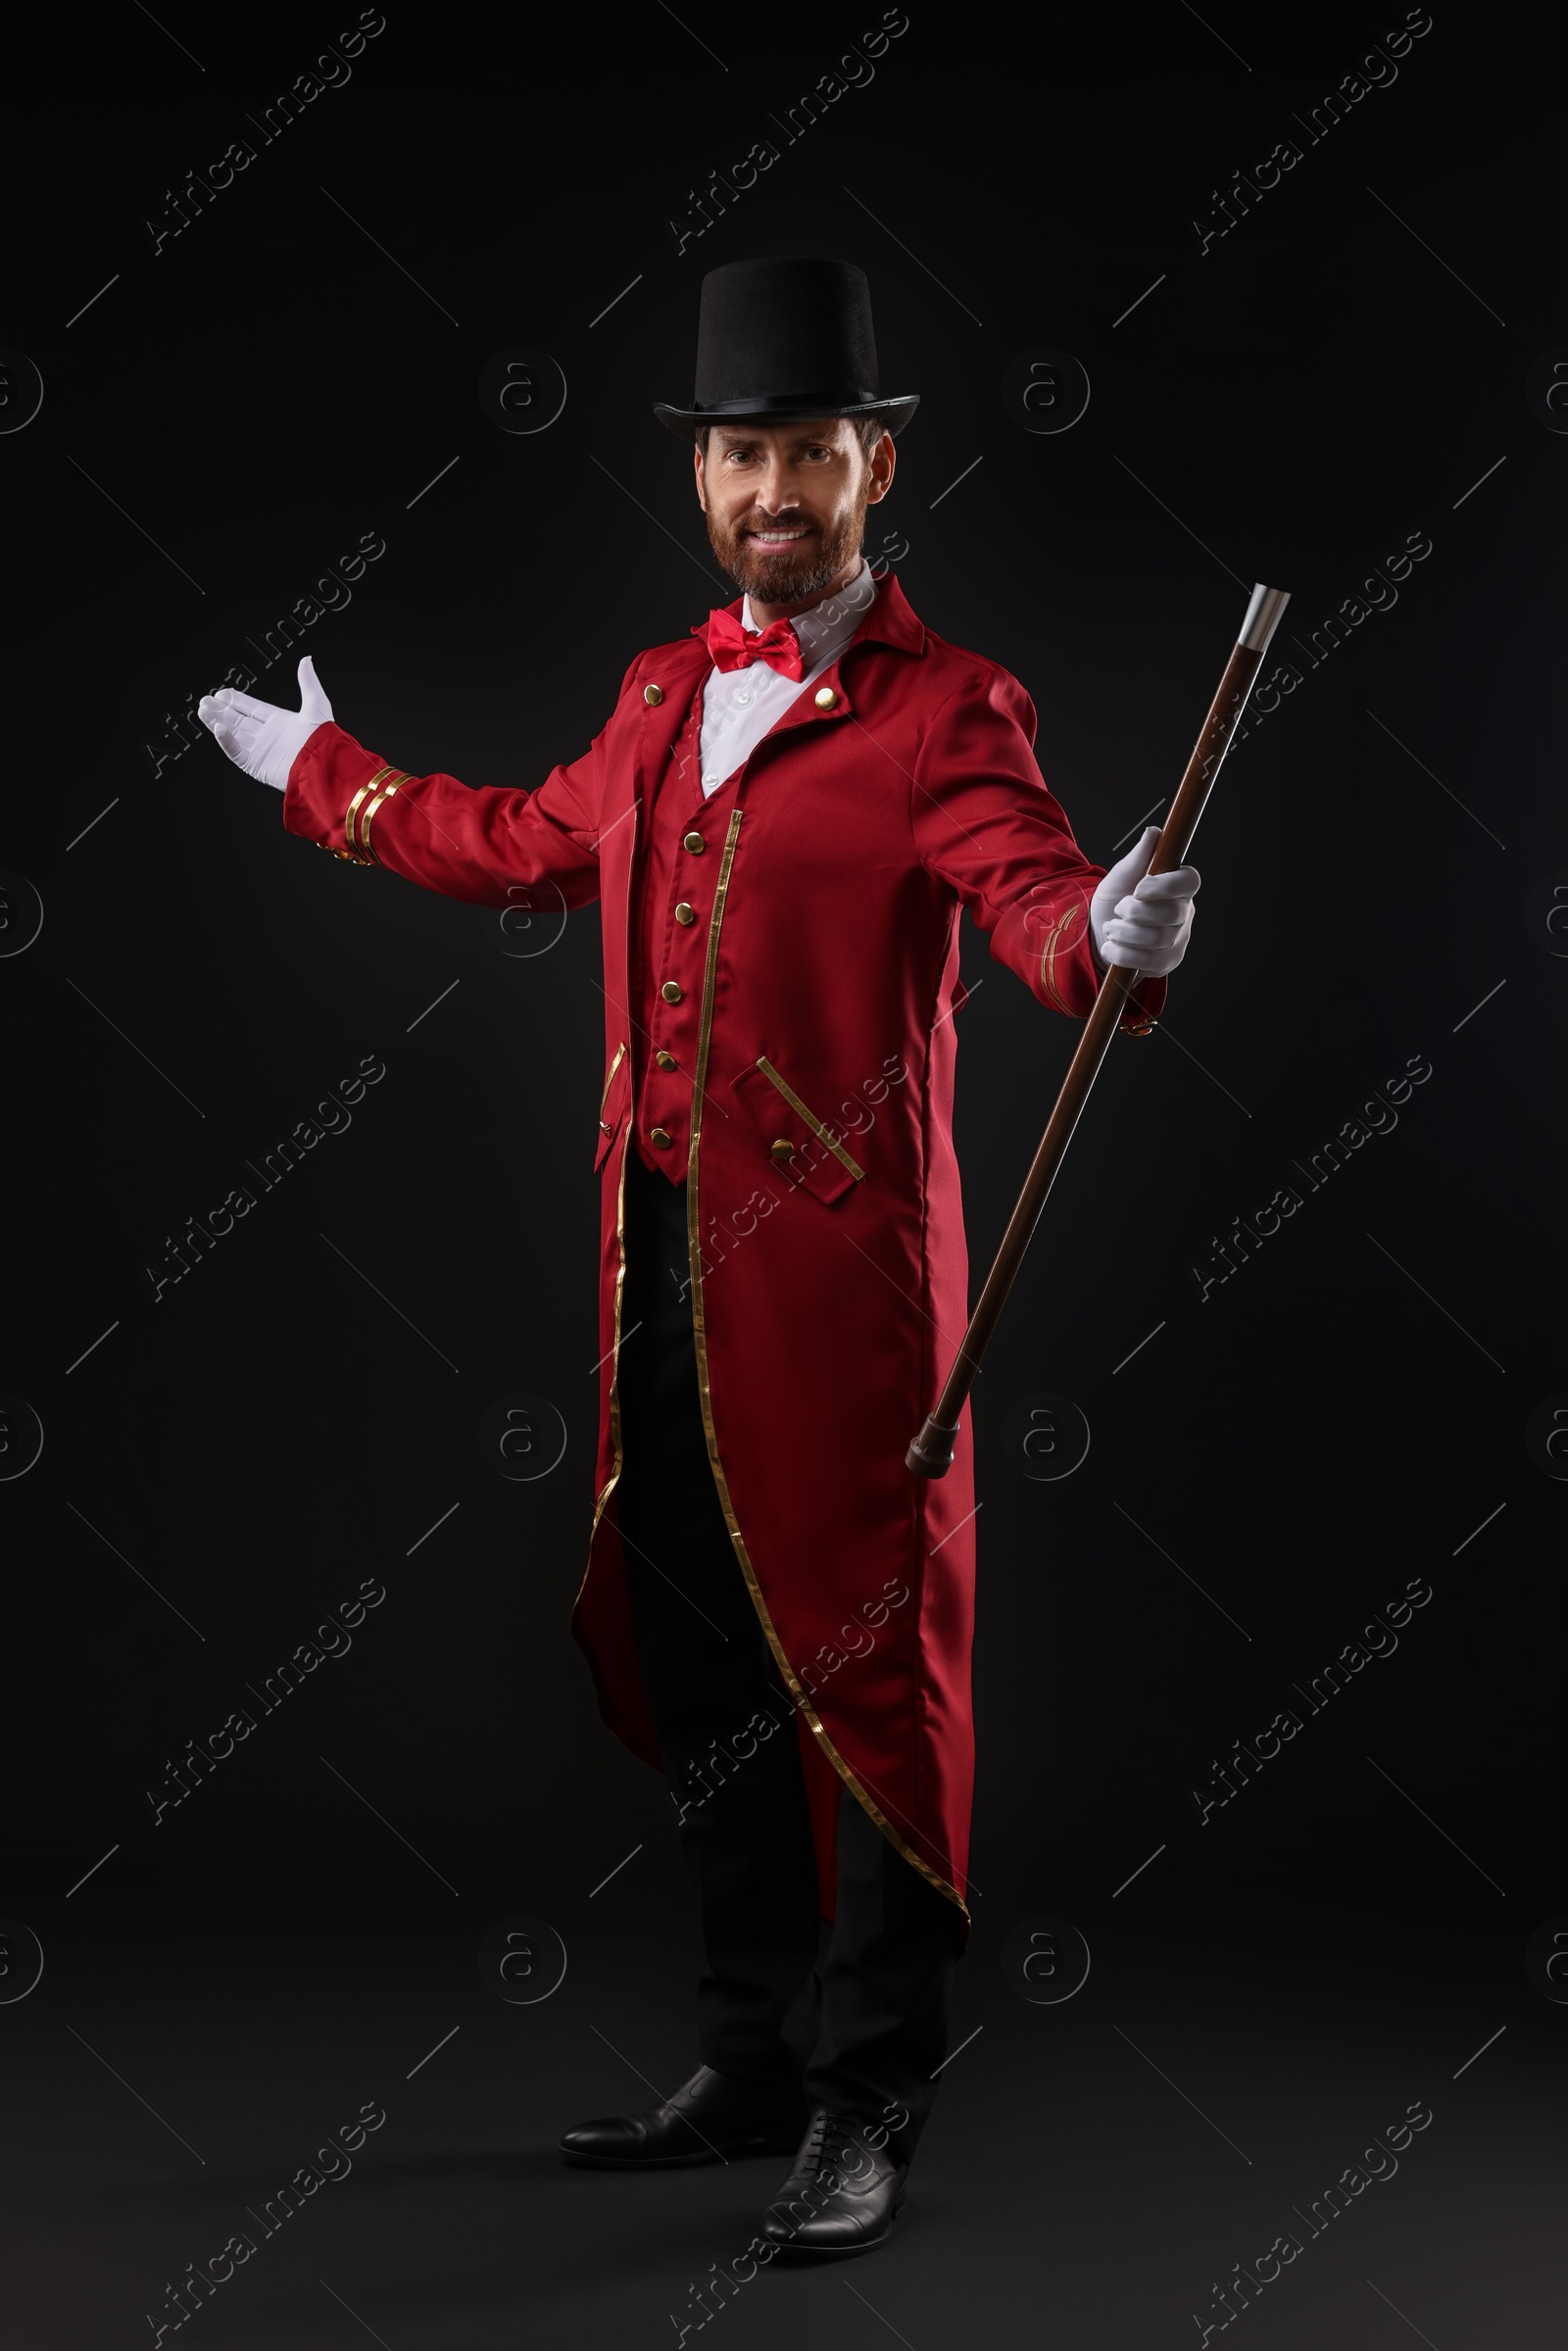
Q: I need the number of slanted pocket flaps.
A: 2